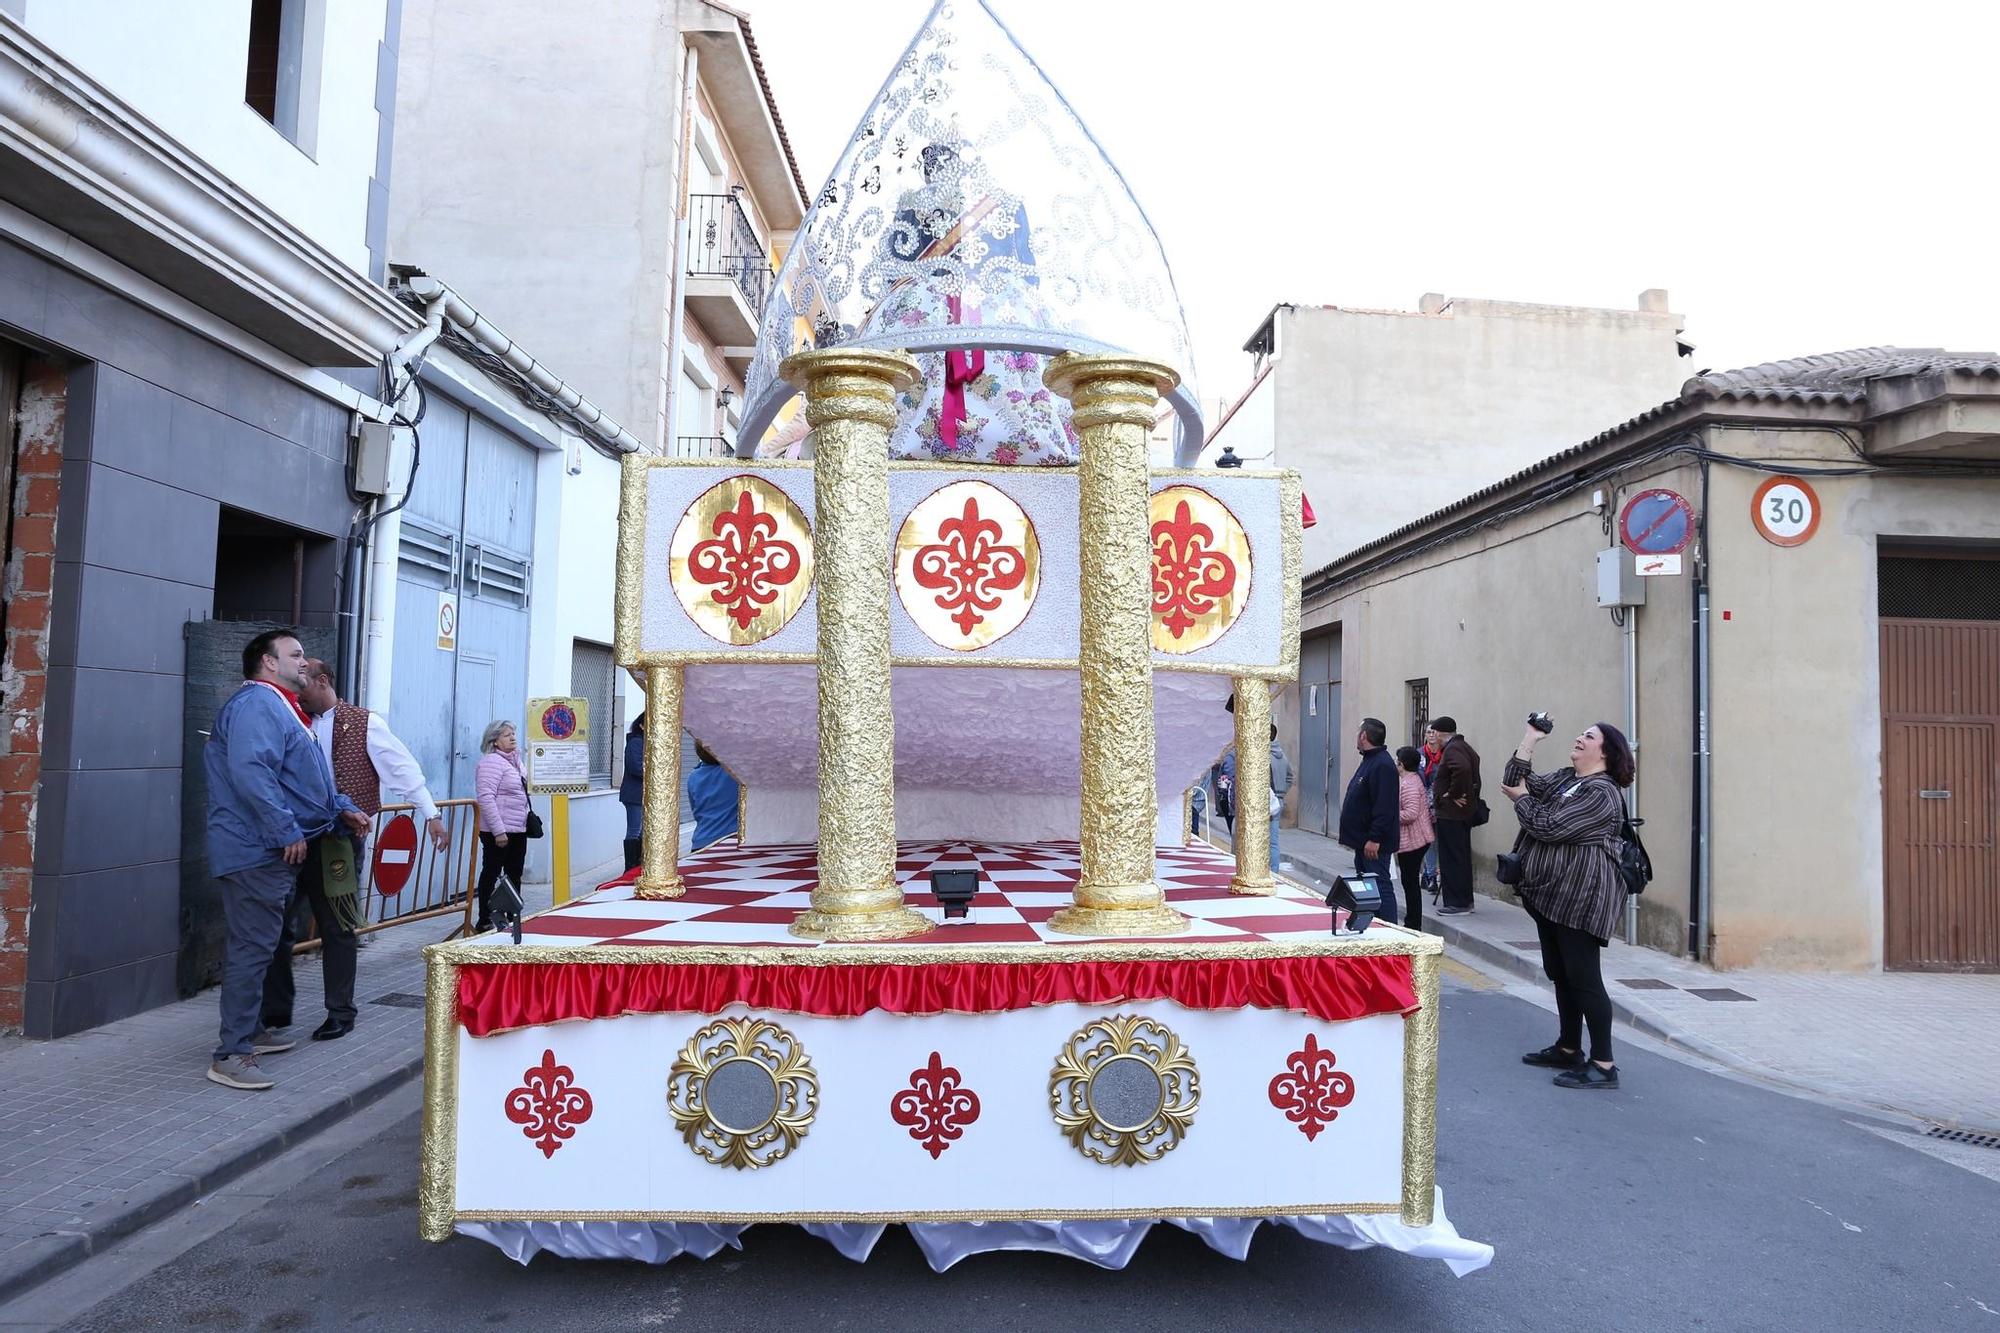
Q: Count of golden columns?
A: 4